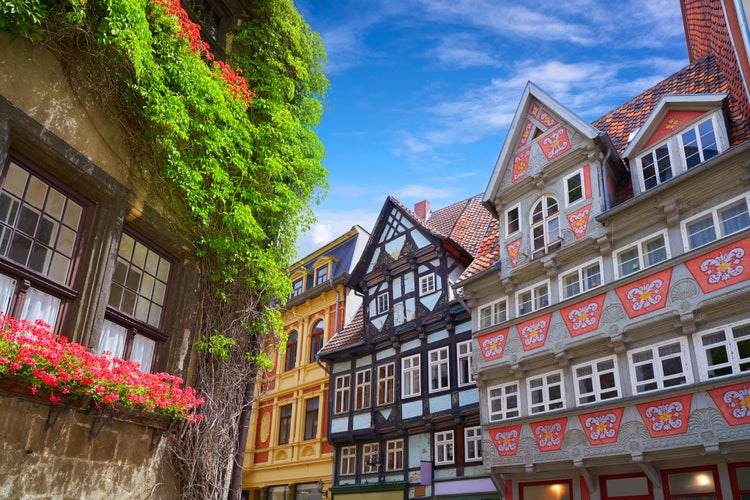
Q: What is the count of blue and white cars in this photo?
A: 0